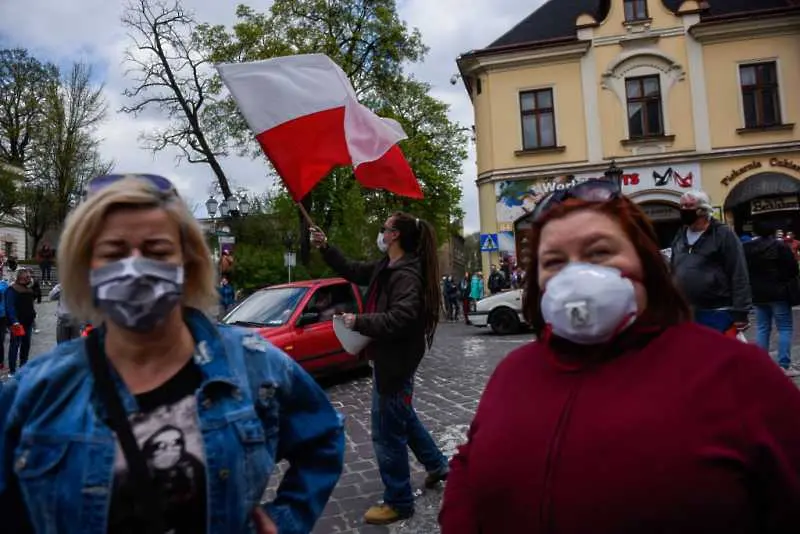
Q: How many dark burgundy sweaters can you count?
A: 1